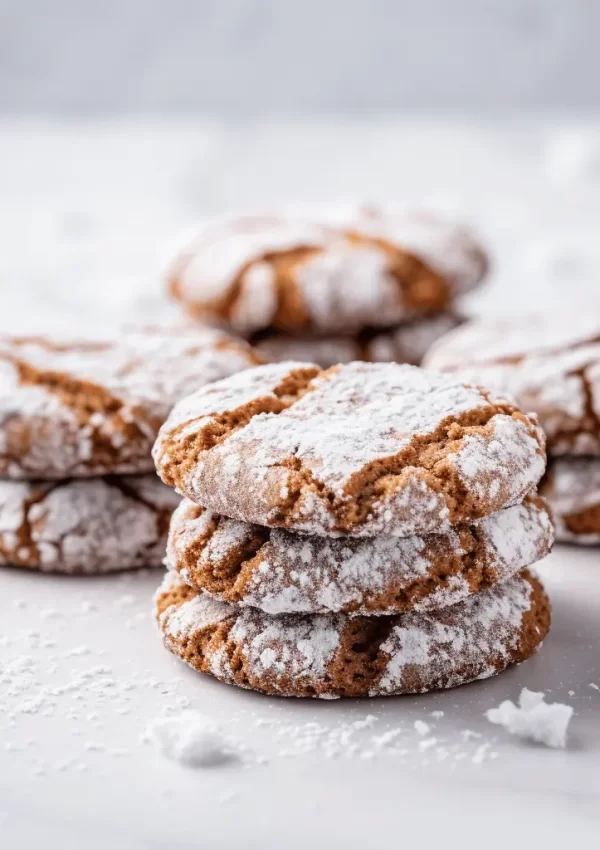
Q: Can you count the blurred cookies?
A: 6